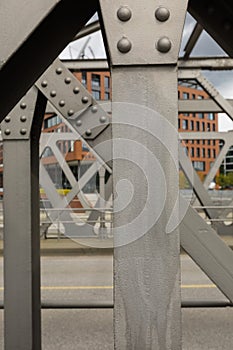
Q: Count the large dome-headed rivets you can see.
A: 4